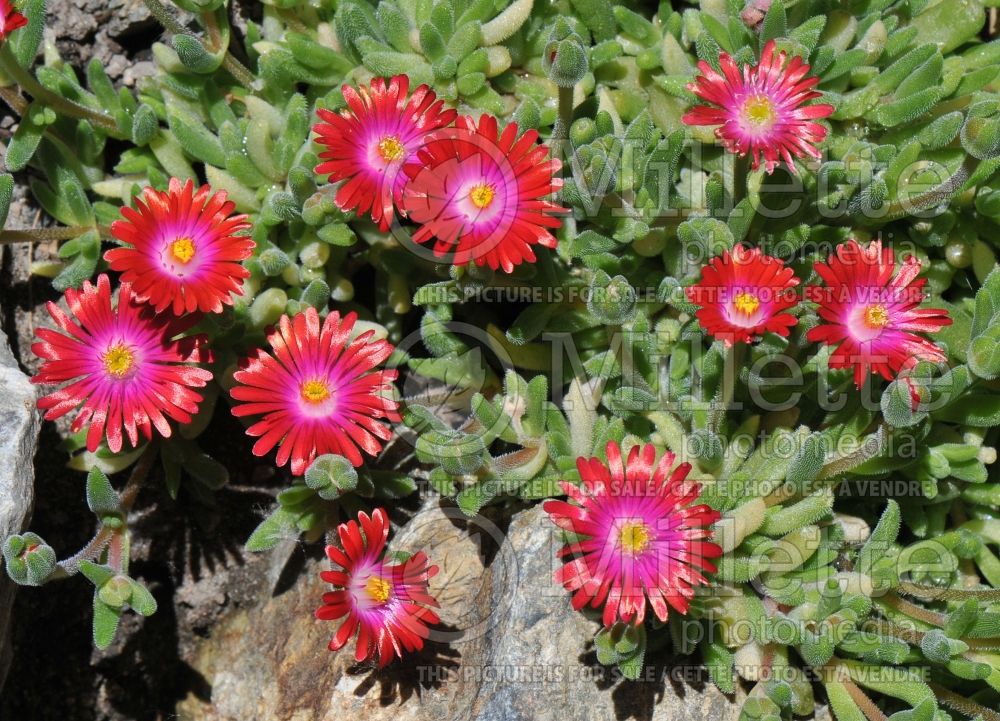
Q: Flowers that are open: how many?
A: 10